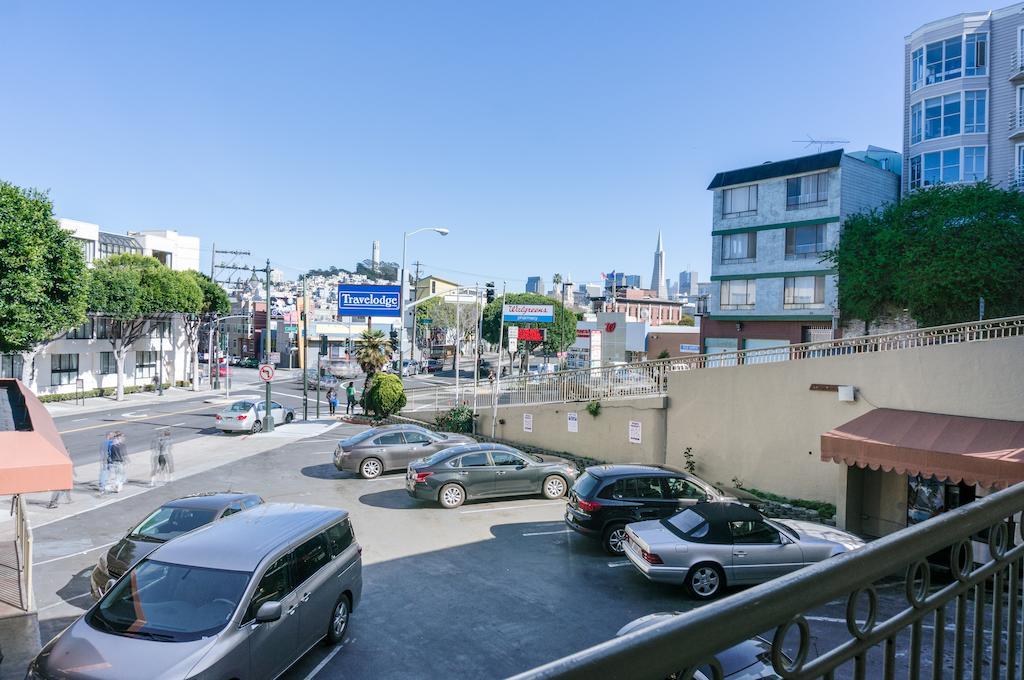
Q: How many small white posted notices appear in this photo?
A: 3